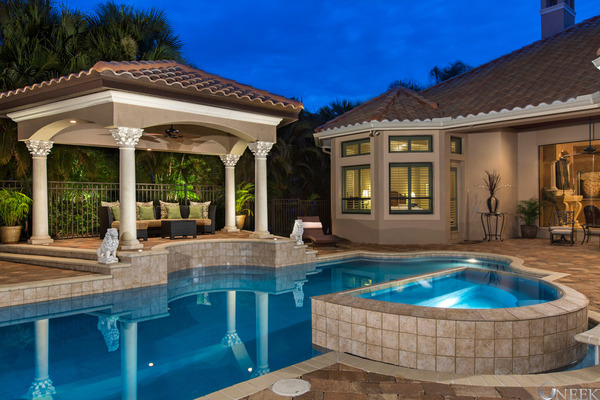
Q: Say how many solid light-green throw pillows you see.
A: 4